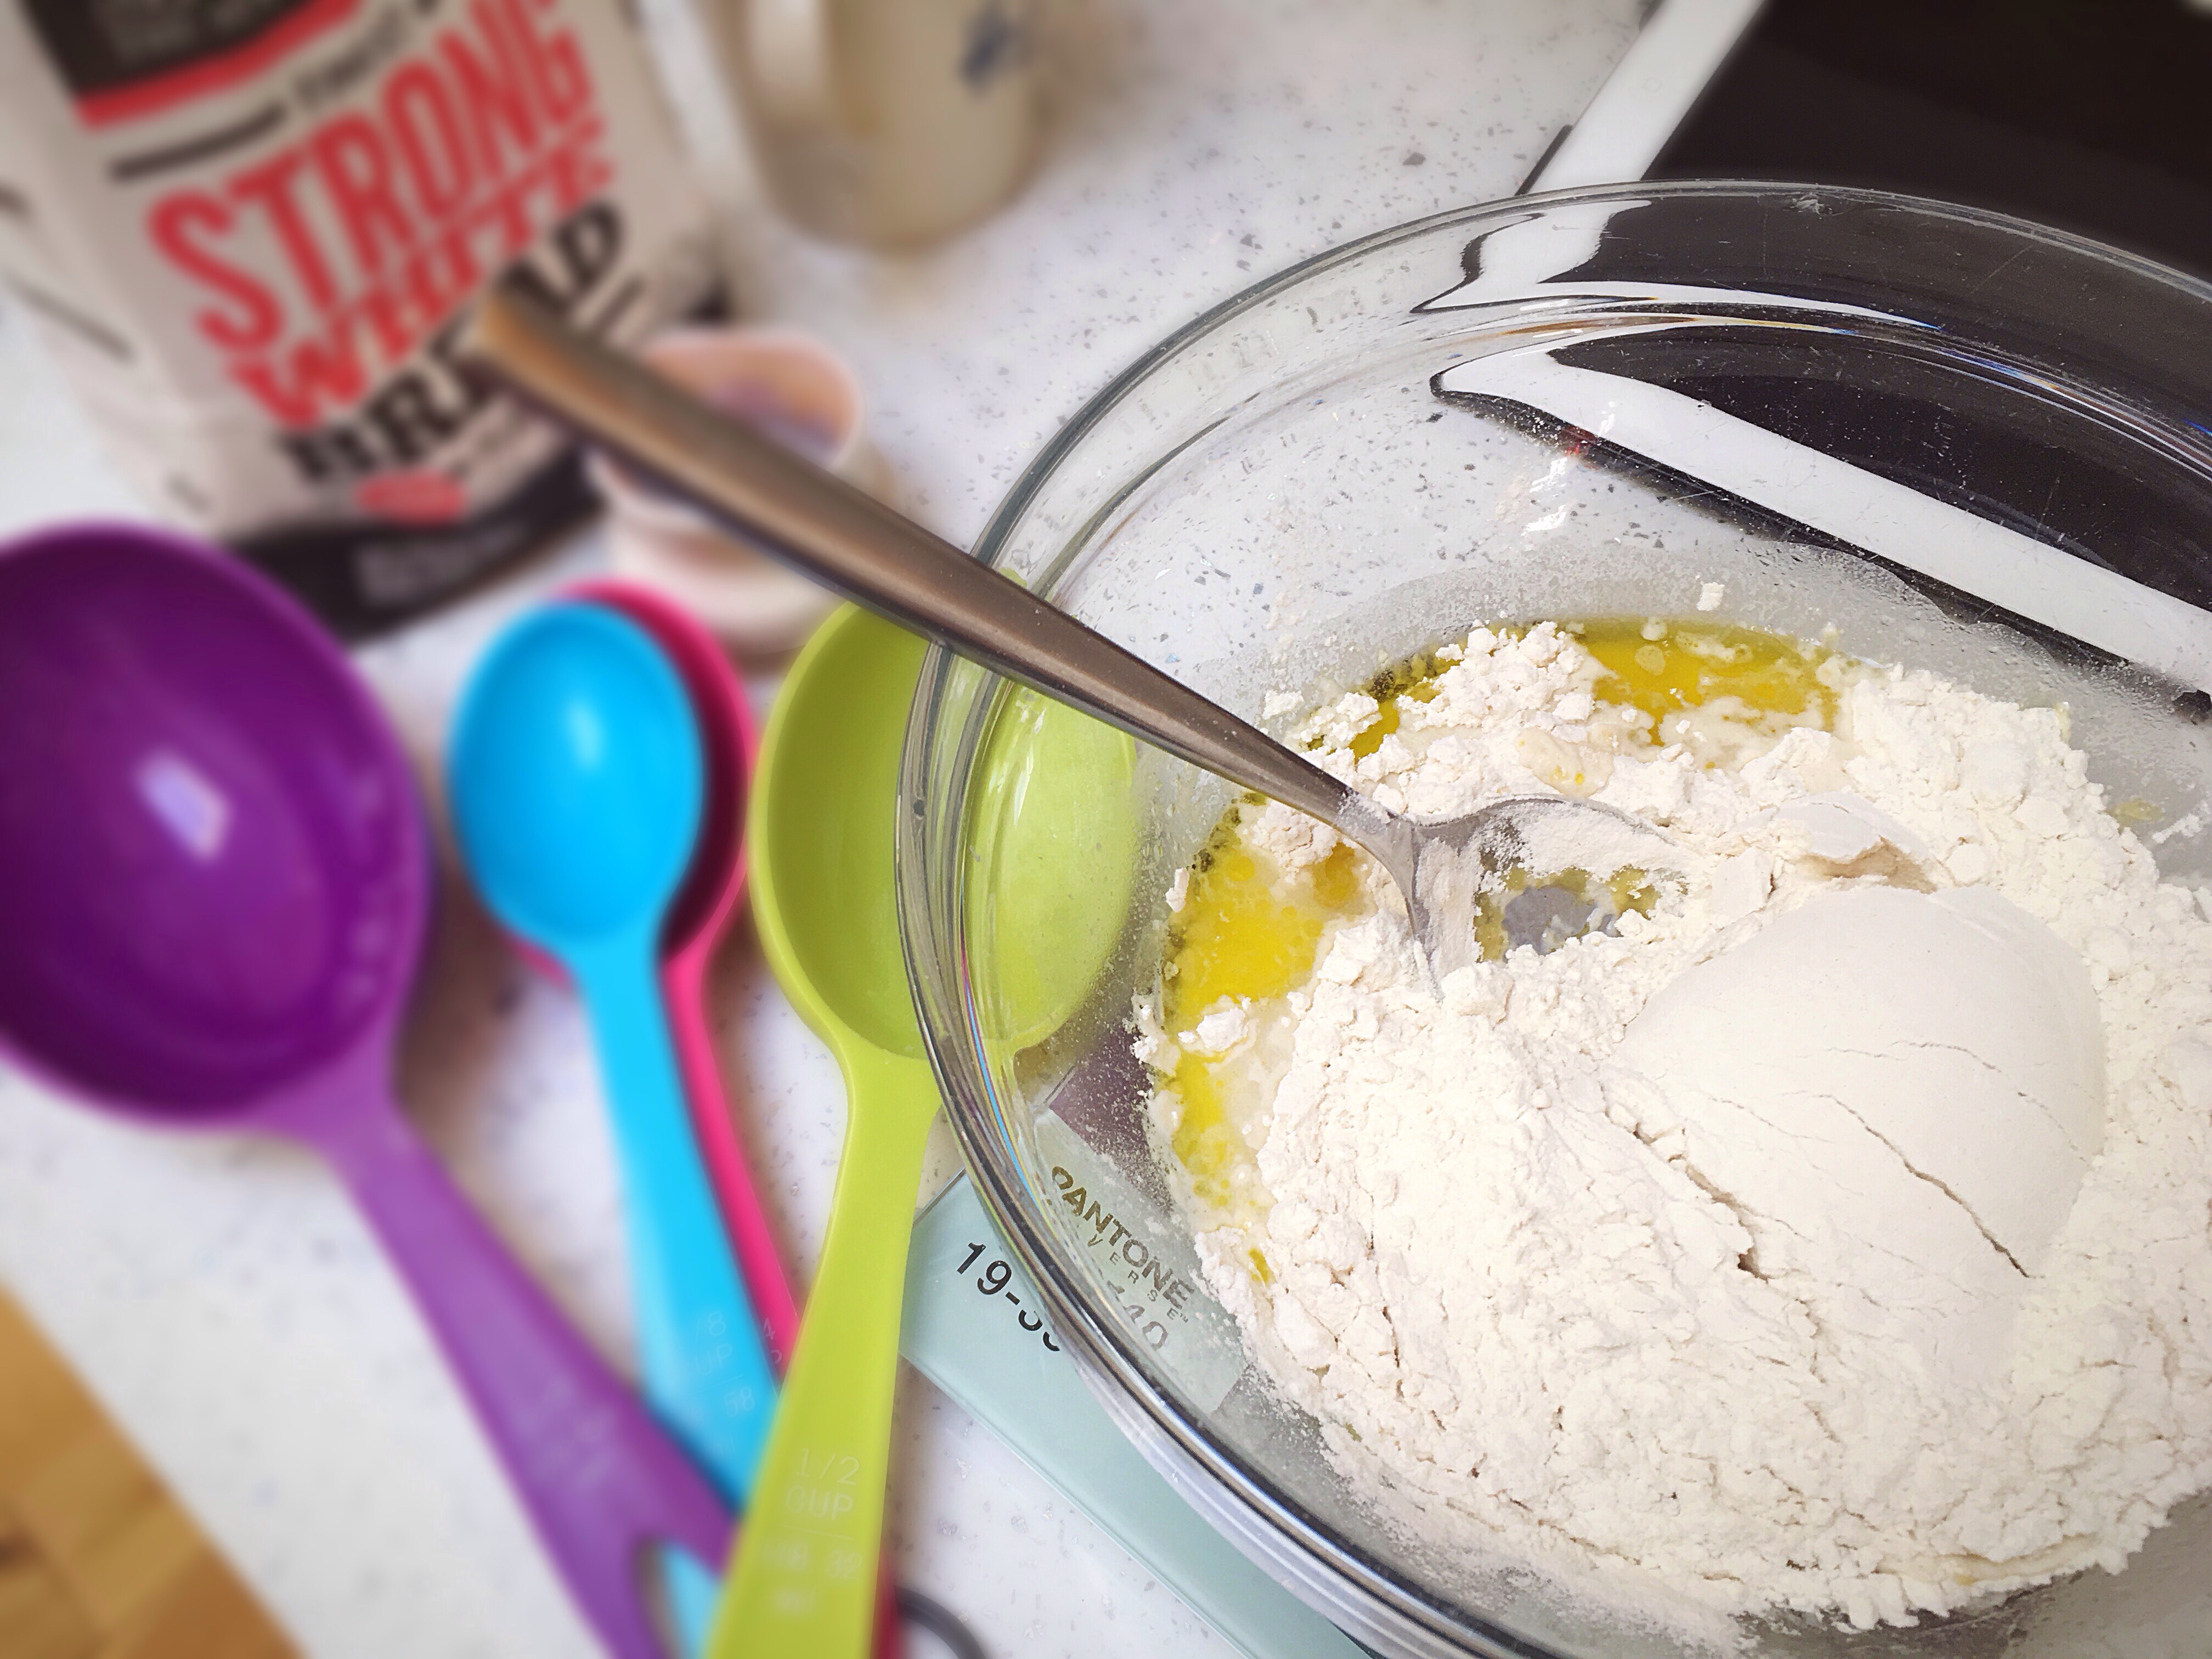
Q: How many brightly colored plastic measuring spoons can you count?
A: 4